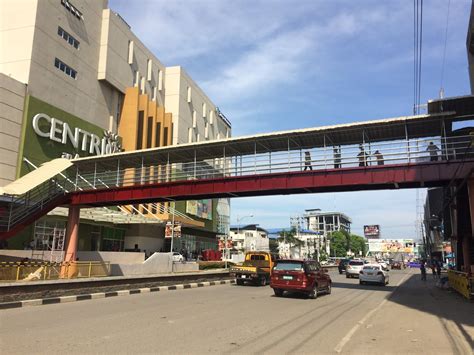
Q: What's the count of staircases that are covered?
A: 1